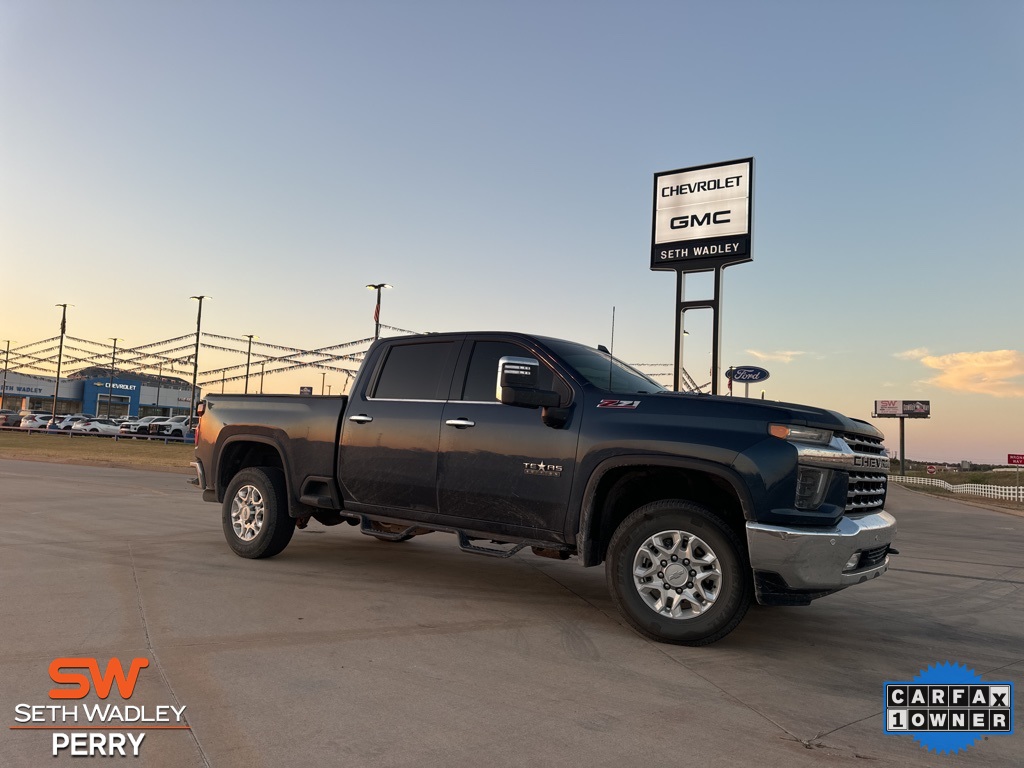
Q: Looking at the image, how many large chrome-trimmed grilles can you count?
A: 1